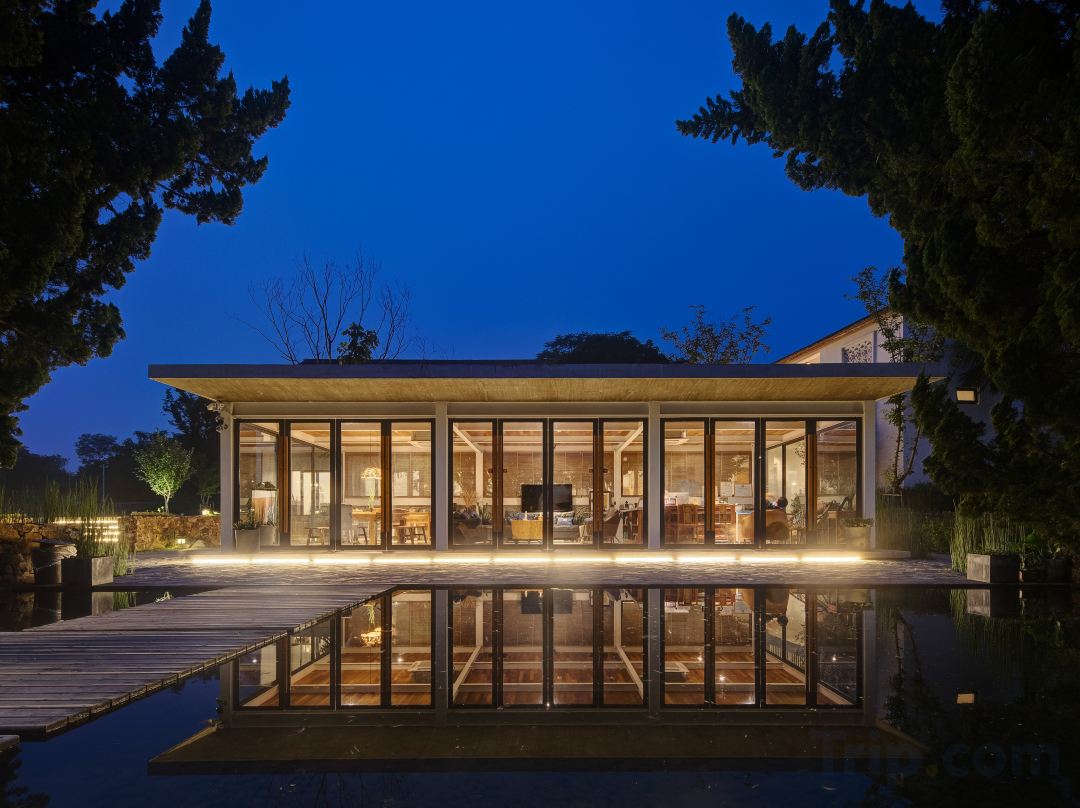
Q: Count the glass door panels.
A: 12